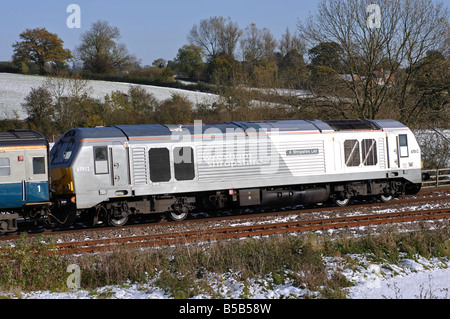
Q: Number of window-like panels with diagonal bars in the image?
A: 2